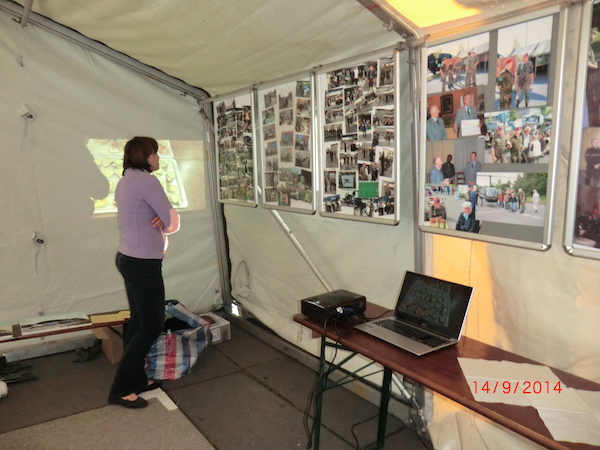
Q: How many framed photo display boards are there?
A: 5